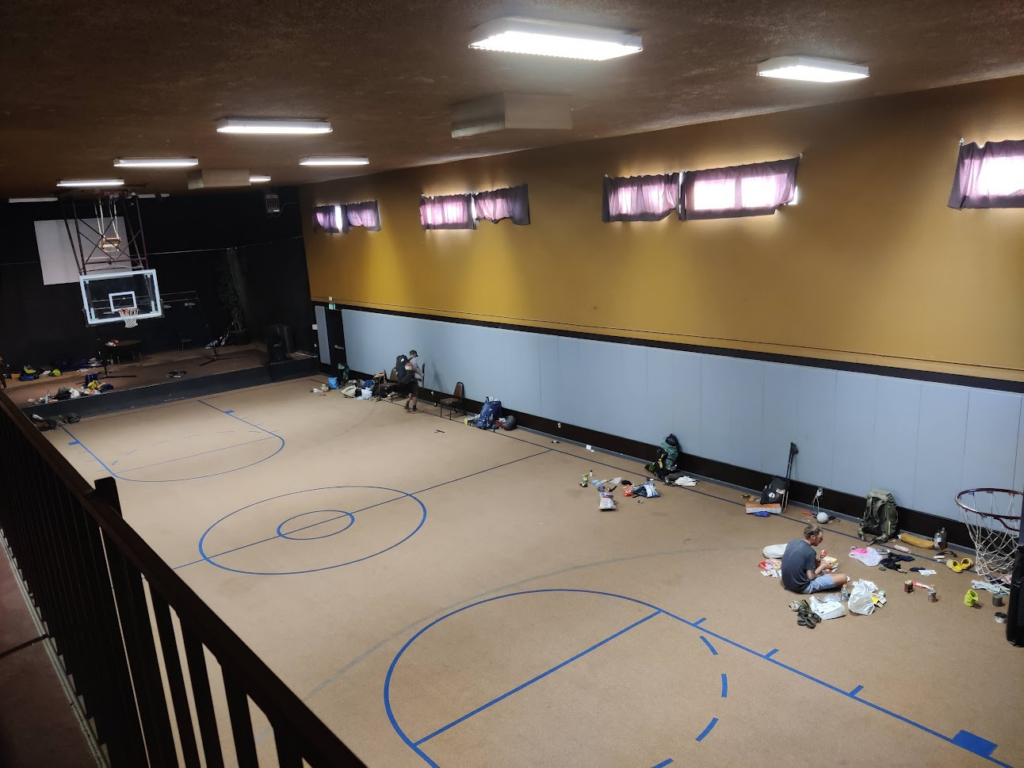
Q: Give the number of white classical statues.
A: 0